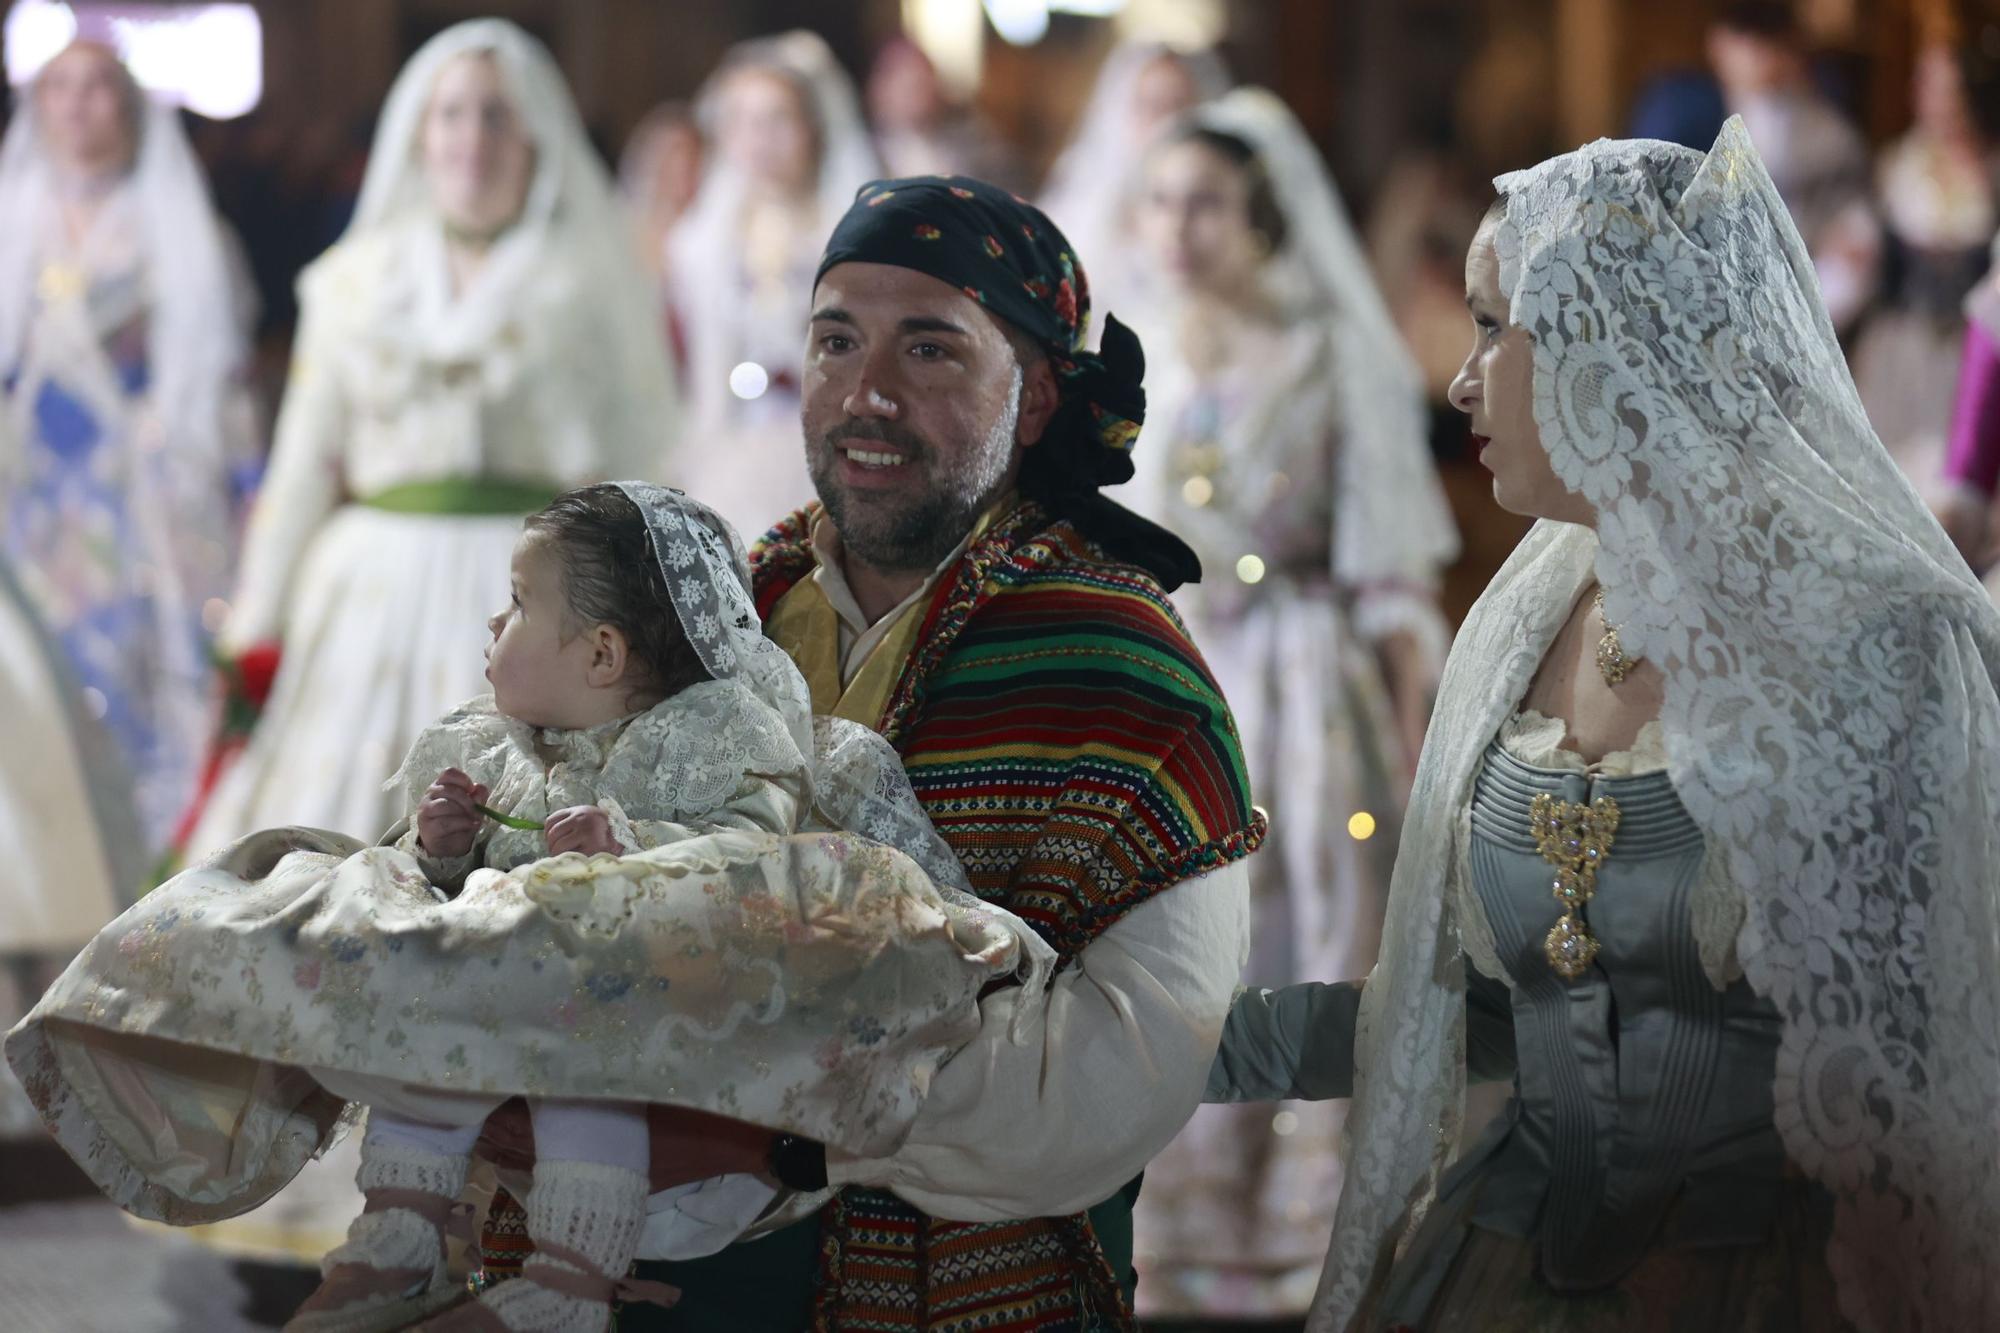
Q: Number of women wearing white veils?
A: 6